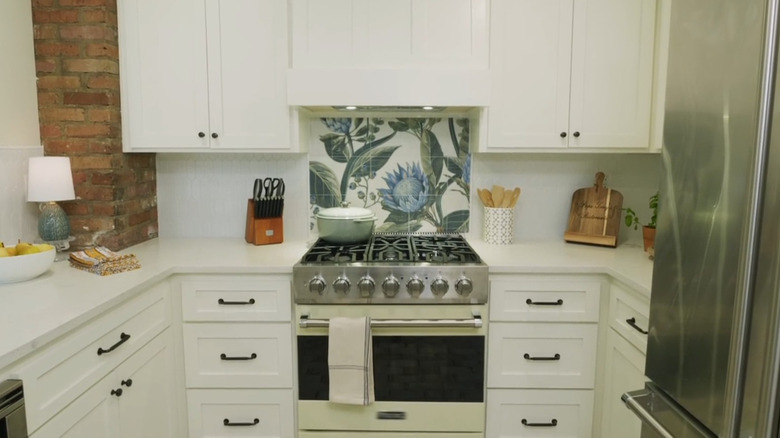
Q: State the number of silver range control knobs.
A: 7